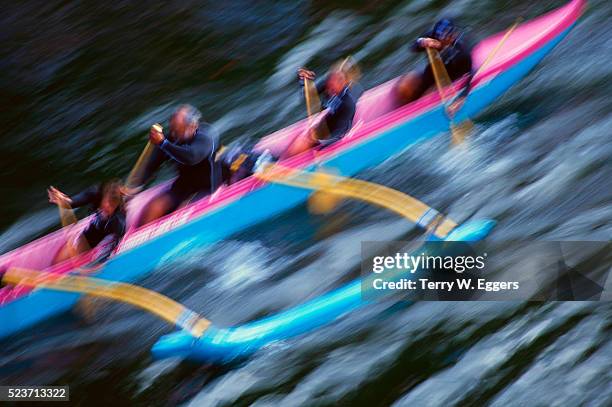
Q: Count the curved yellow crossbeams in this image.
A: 2